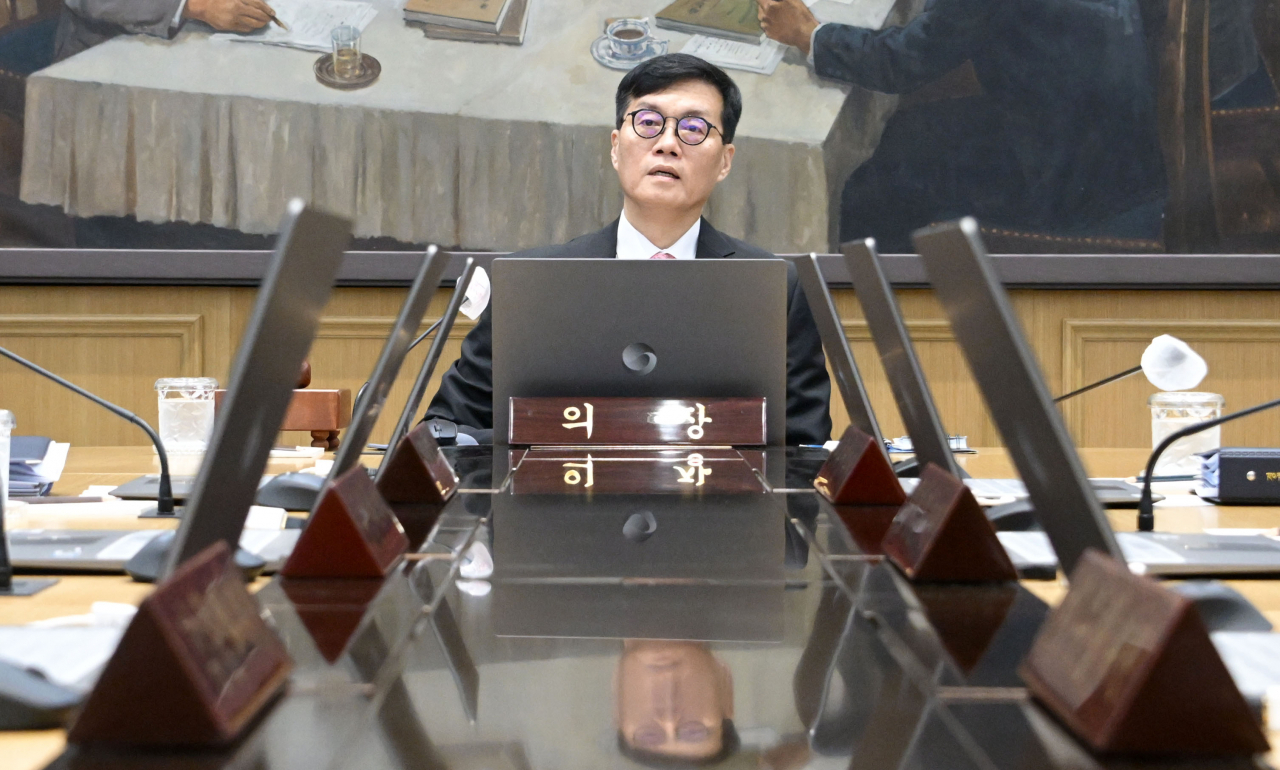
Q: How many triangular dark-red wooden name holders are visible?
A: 6